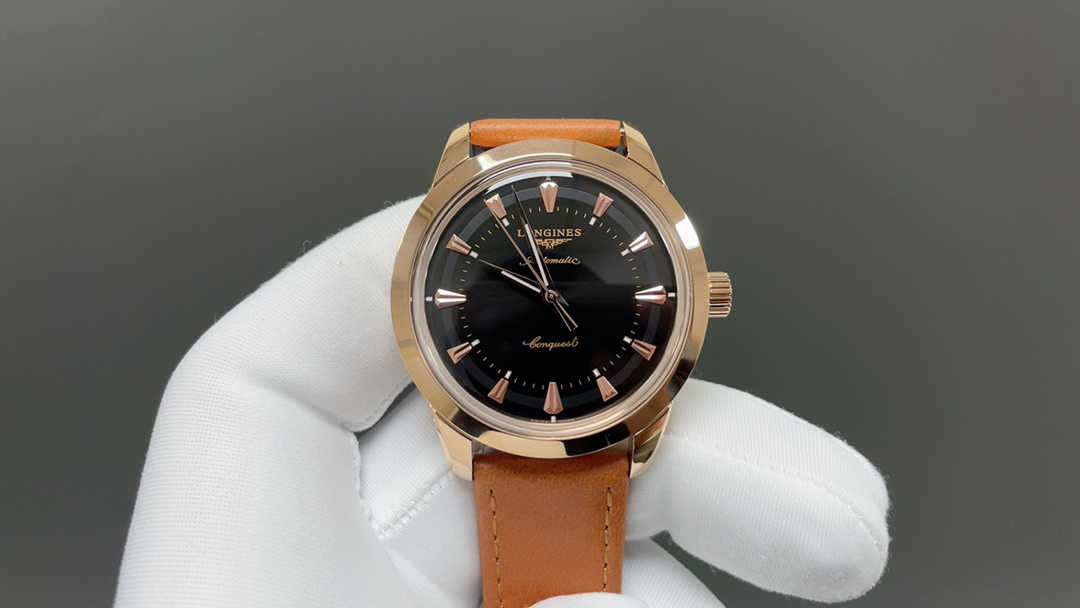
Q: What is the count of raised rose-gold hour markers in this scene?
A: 12